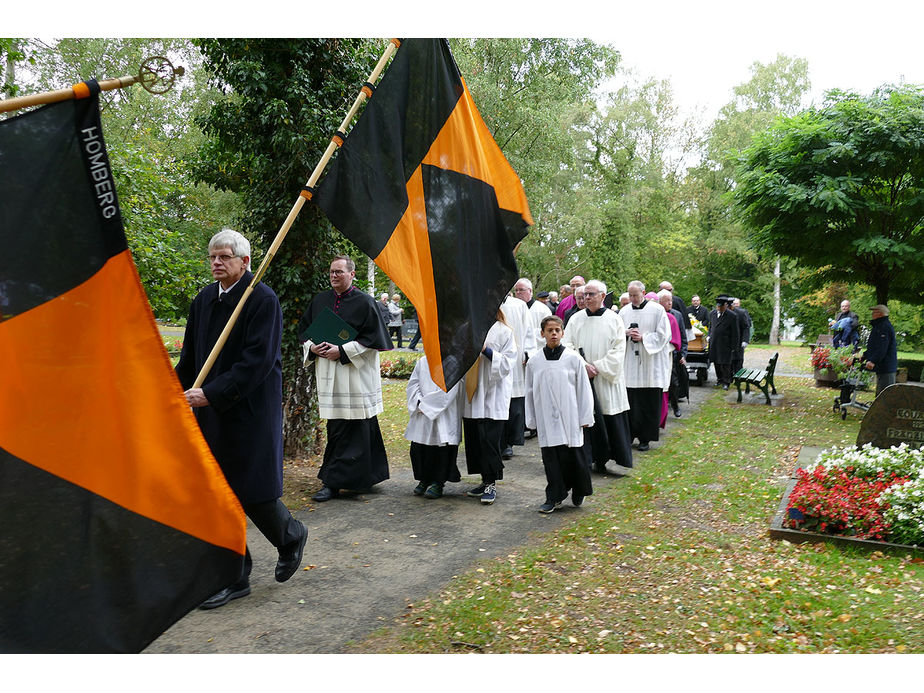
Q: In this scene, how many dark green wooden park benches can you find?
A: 1